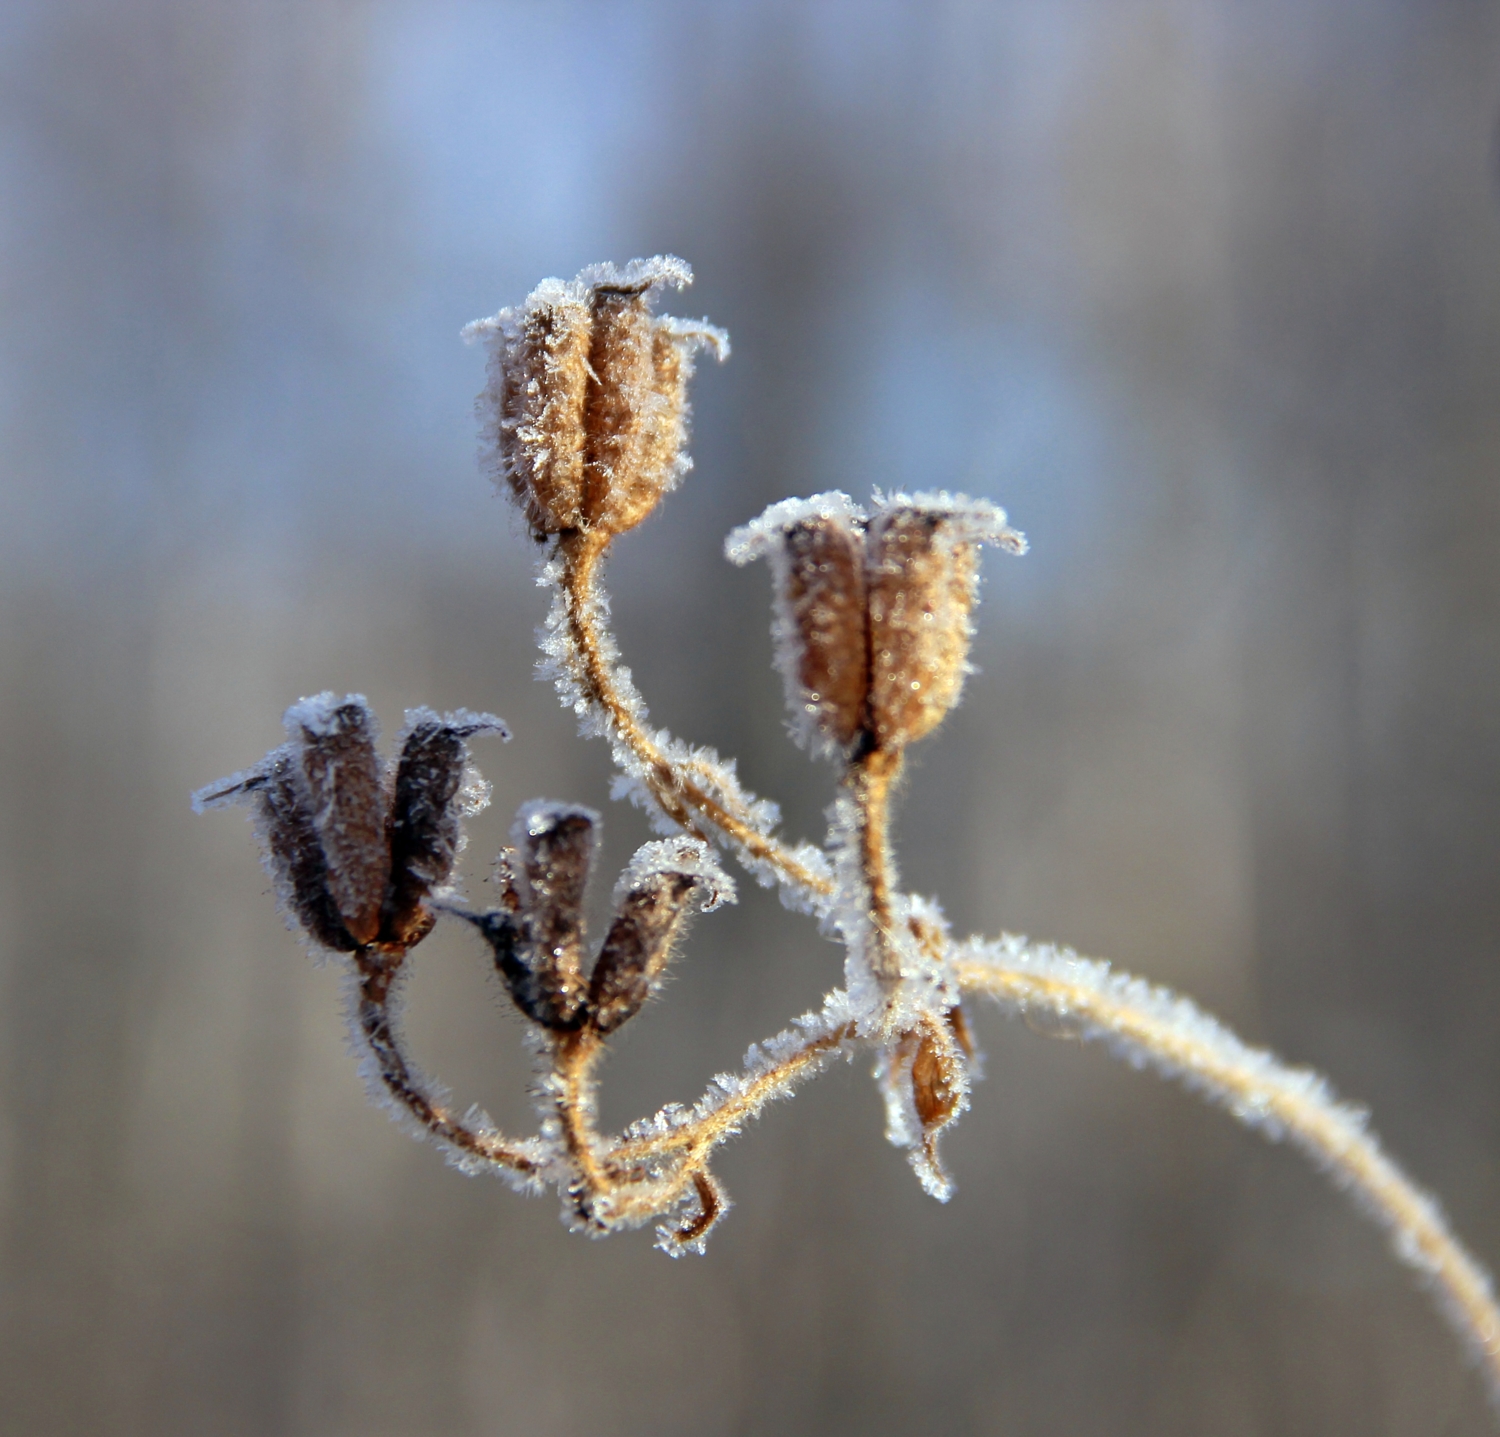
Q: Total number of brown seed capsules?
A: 4